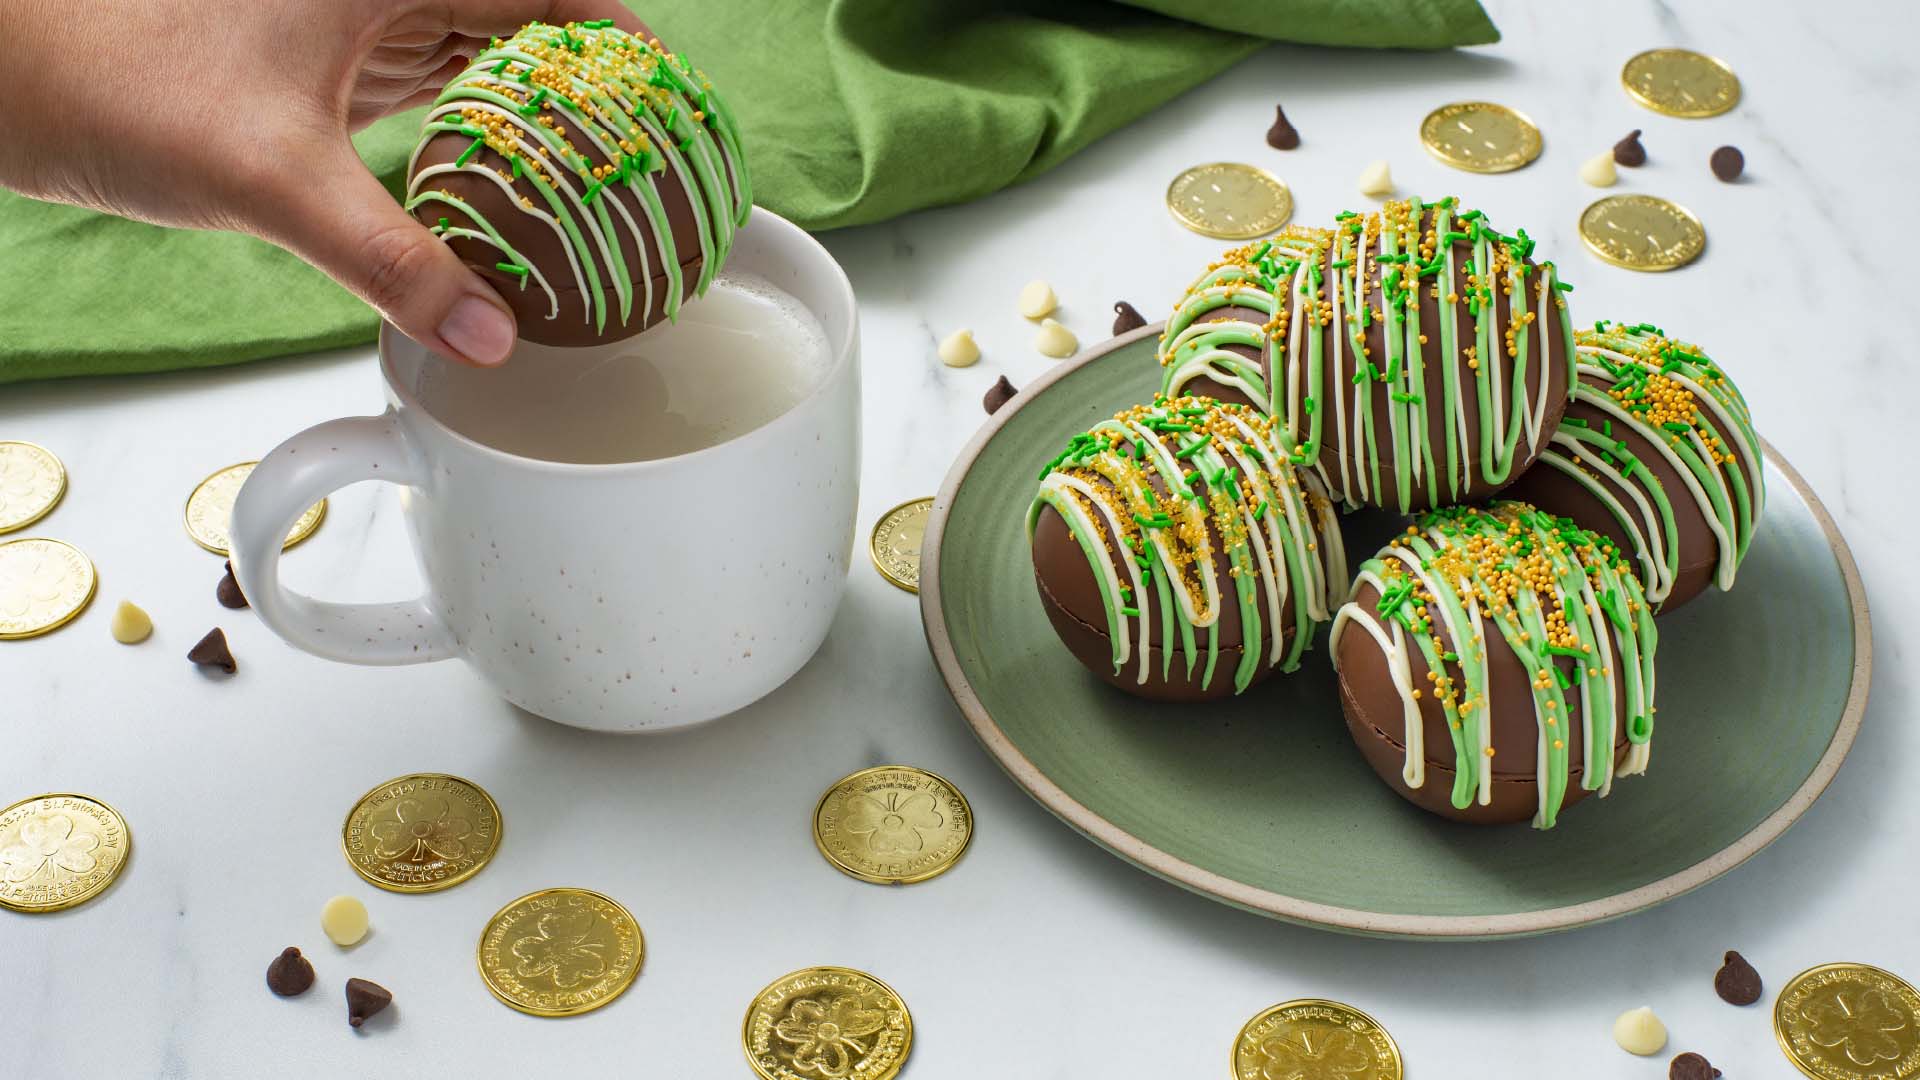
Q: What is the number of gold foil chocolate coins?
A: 15